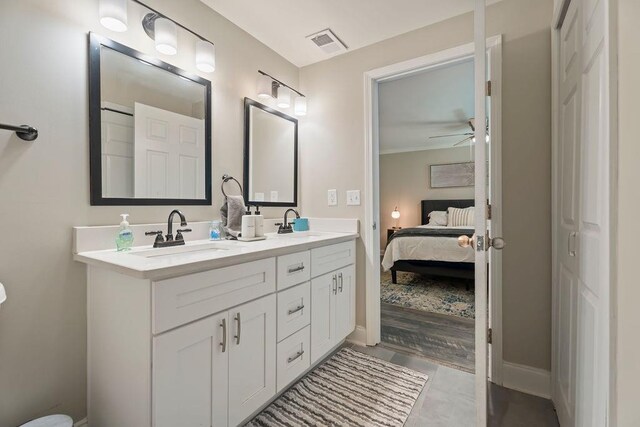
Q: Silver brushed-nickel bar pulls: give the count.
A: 7